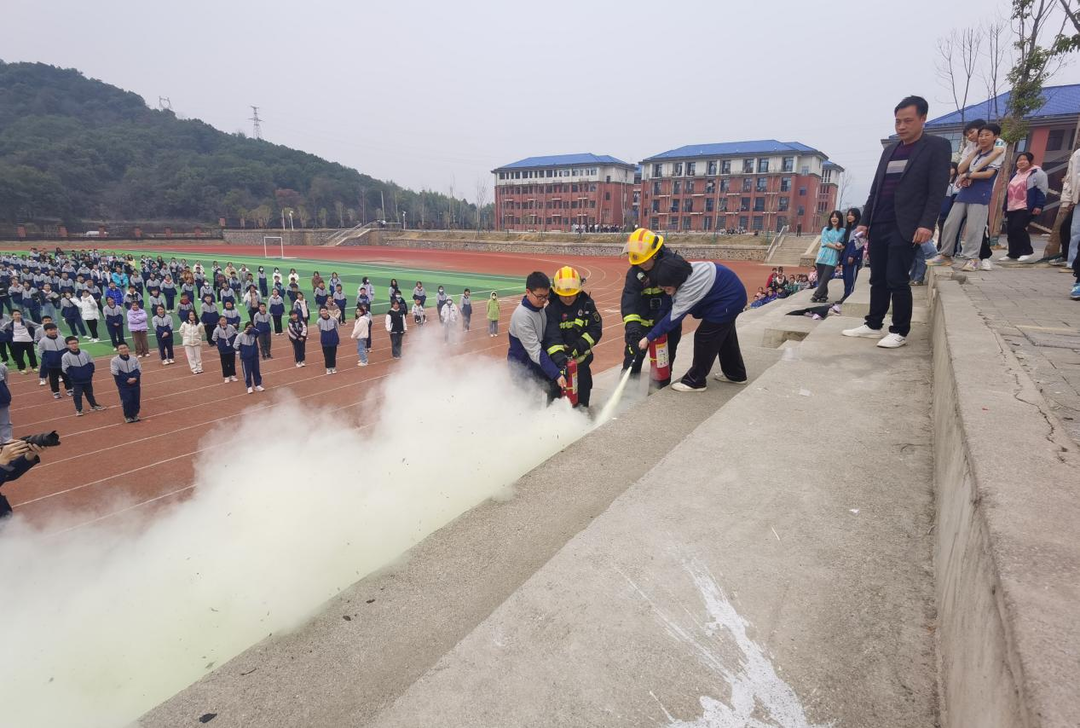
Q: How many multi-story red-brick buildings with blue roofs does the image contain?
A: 3